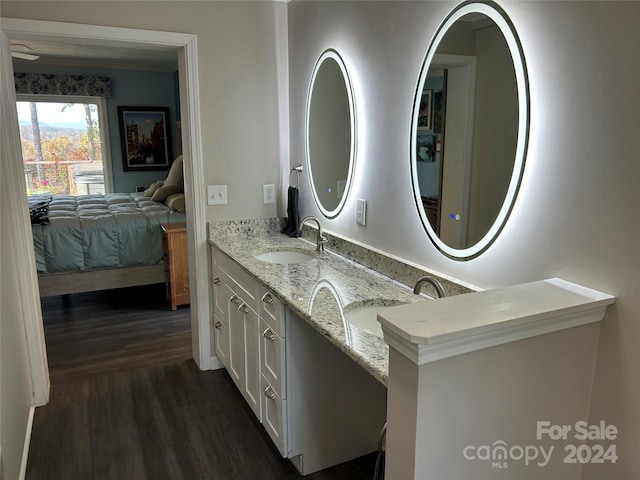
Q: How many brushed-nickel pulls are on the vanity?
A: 7